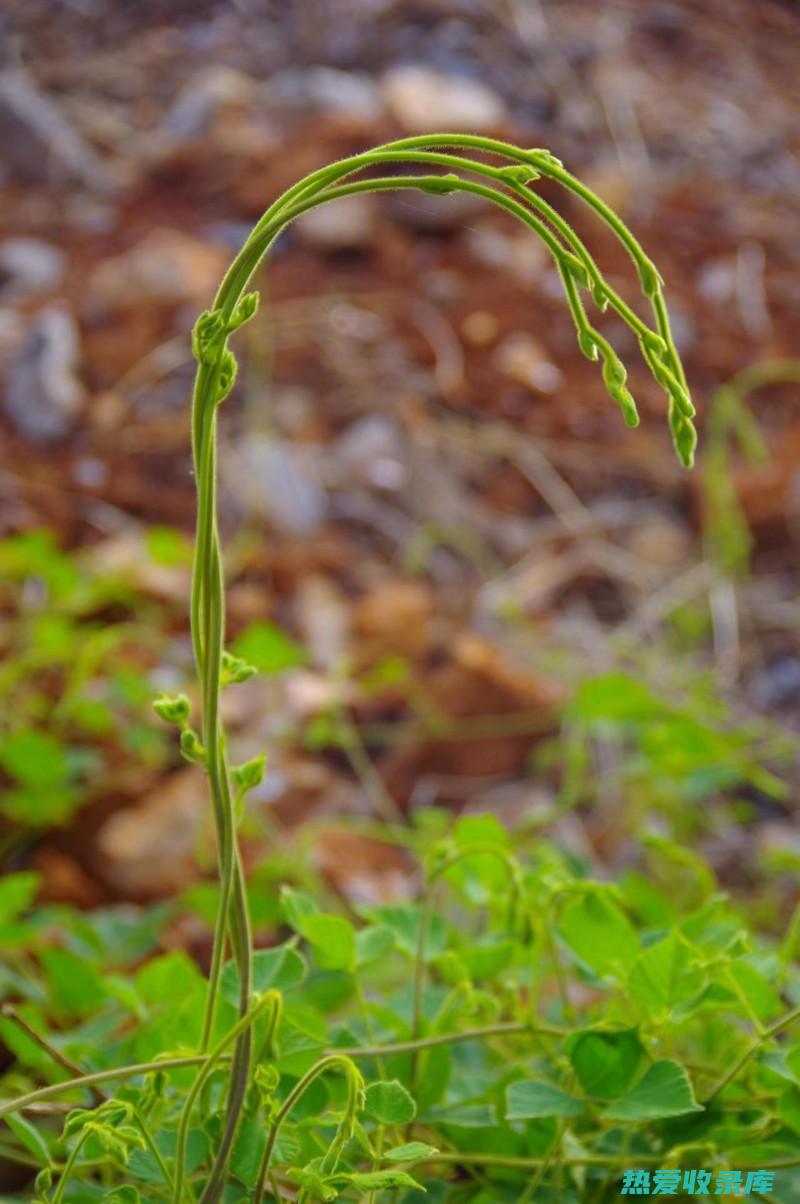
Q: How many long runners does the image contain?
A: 3